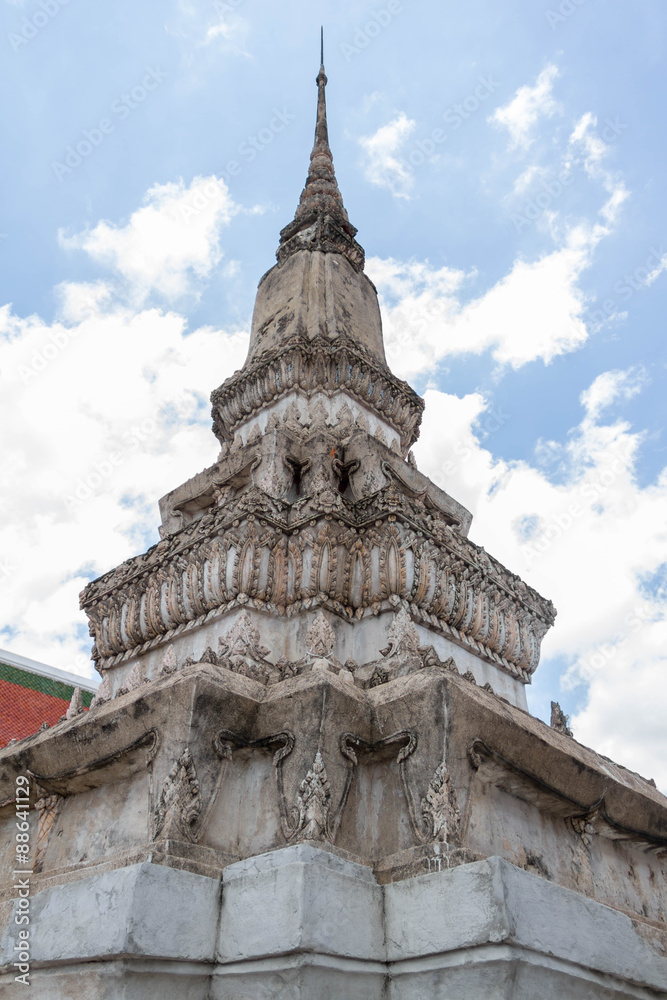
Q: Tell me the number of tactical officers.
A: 0